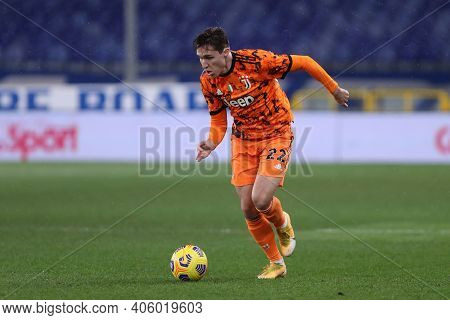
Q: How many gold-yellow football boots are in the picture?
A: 2